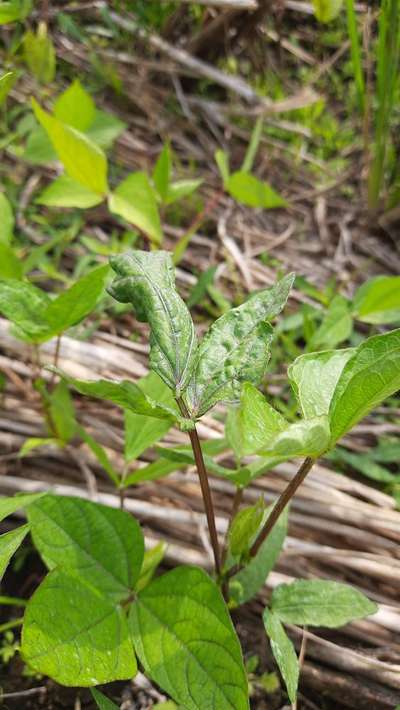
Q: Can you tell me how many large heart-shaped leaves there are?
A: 3